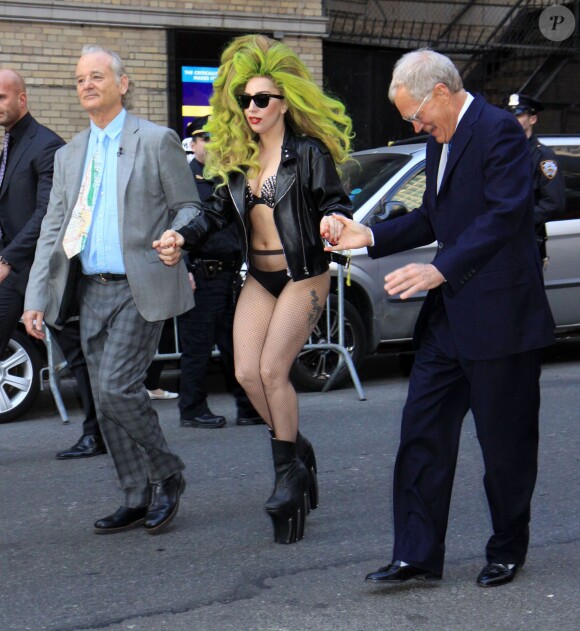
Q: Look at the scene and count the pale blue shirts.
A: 1